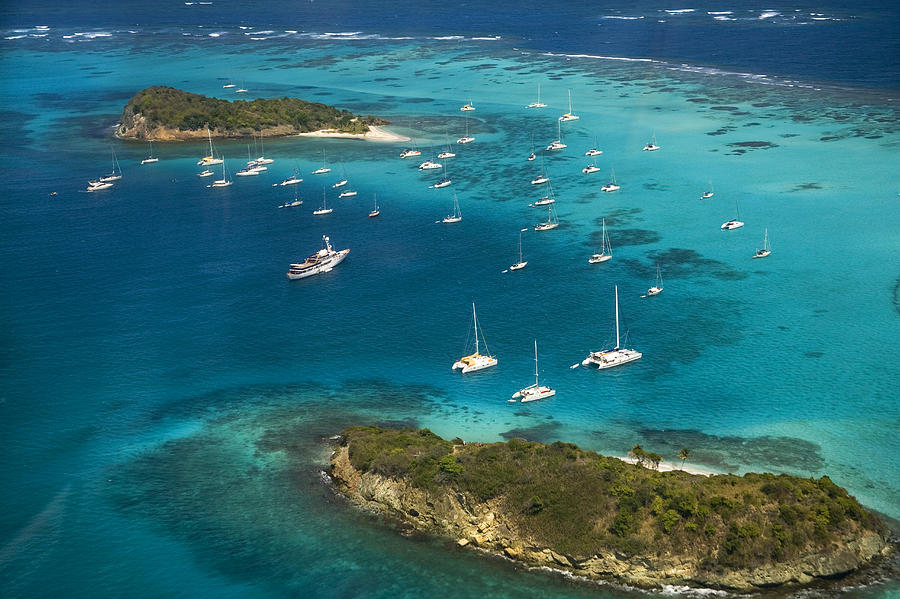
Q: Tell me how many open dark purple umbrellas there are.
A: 0